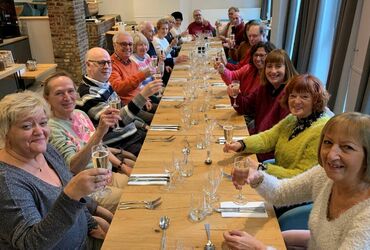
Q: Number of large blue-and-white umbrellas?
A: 0